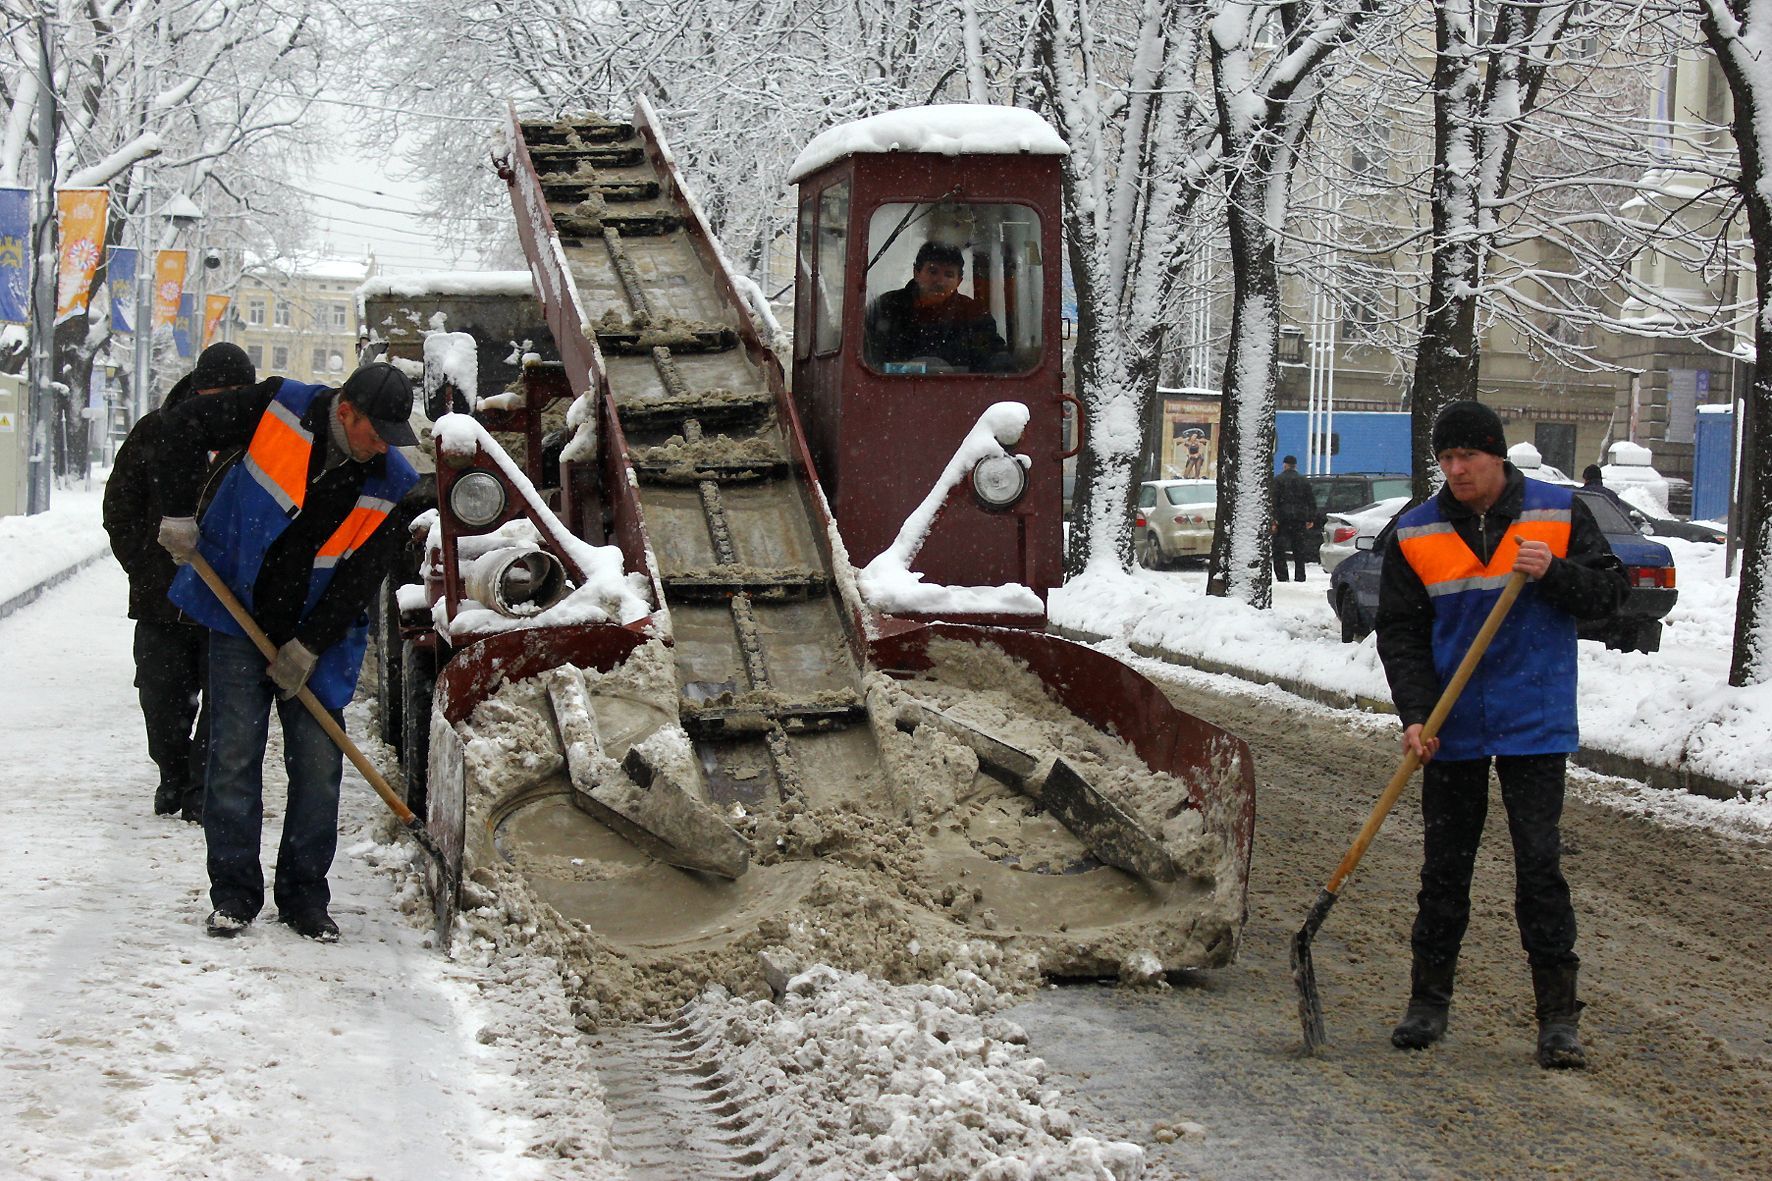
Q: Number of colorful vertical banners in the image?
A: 6